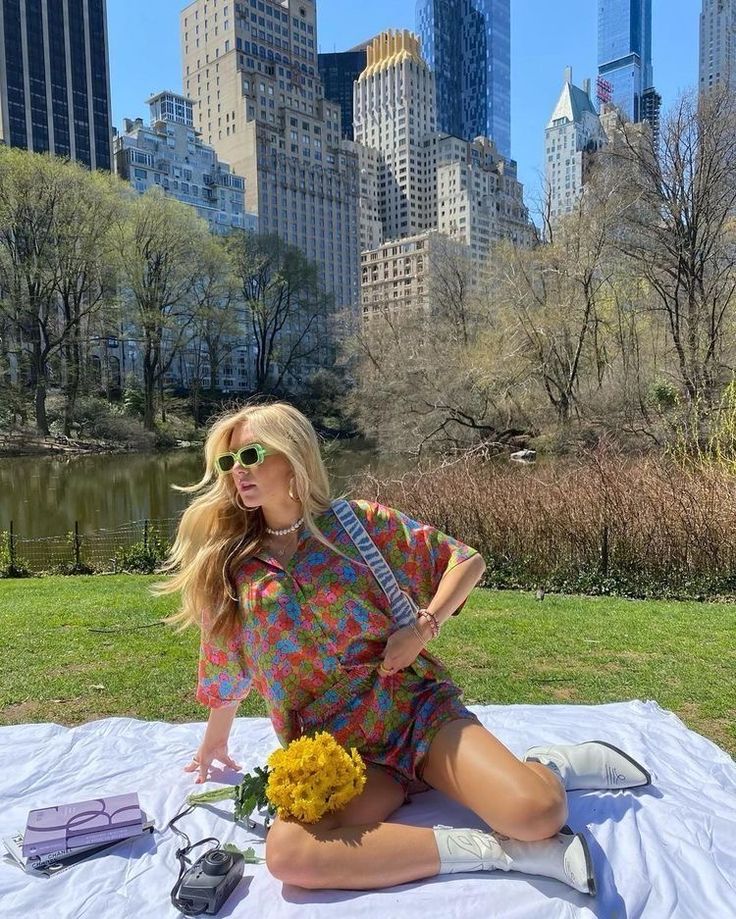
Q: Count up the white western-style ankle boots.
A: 2